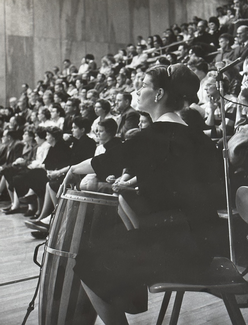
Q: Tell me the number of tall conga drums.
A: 1